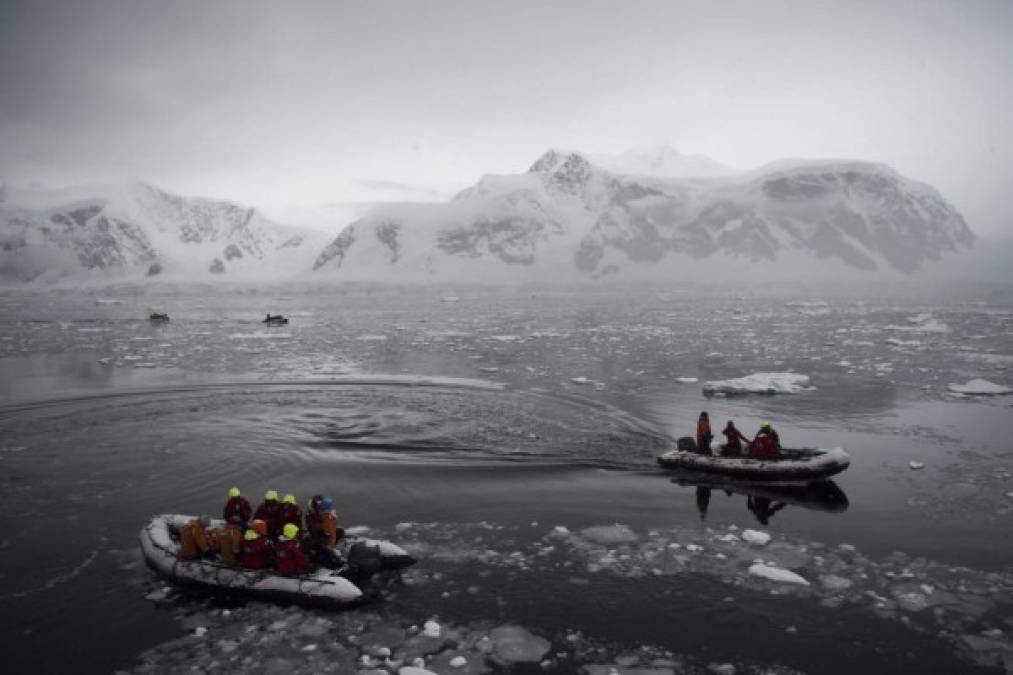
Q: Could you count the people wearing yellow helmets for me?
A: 6